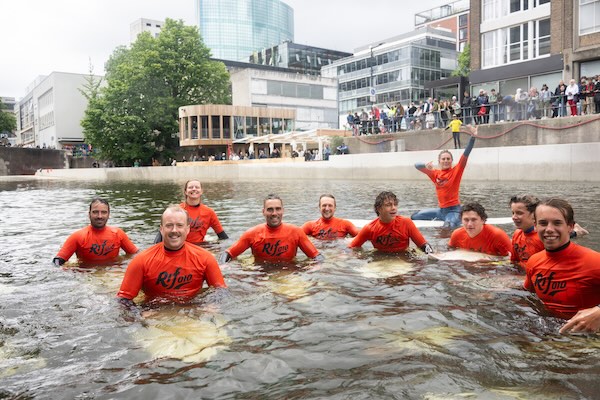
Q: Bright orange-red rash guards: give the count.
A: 10